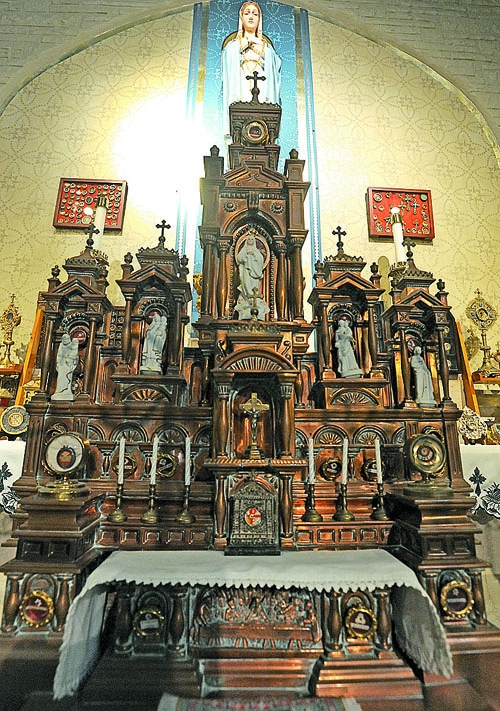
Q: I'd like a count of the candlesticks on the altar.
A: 6